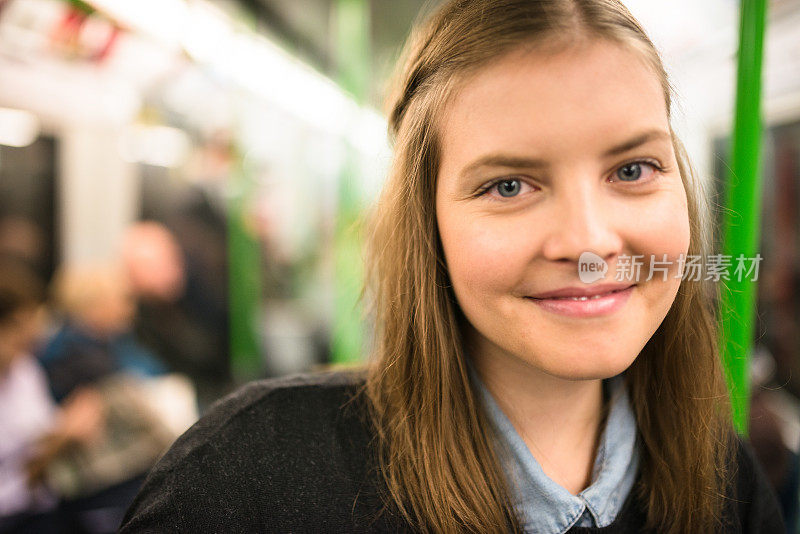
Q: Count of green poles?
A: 3